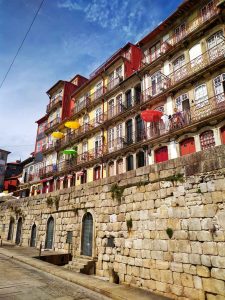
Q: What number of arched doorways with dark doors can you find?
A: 5